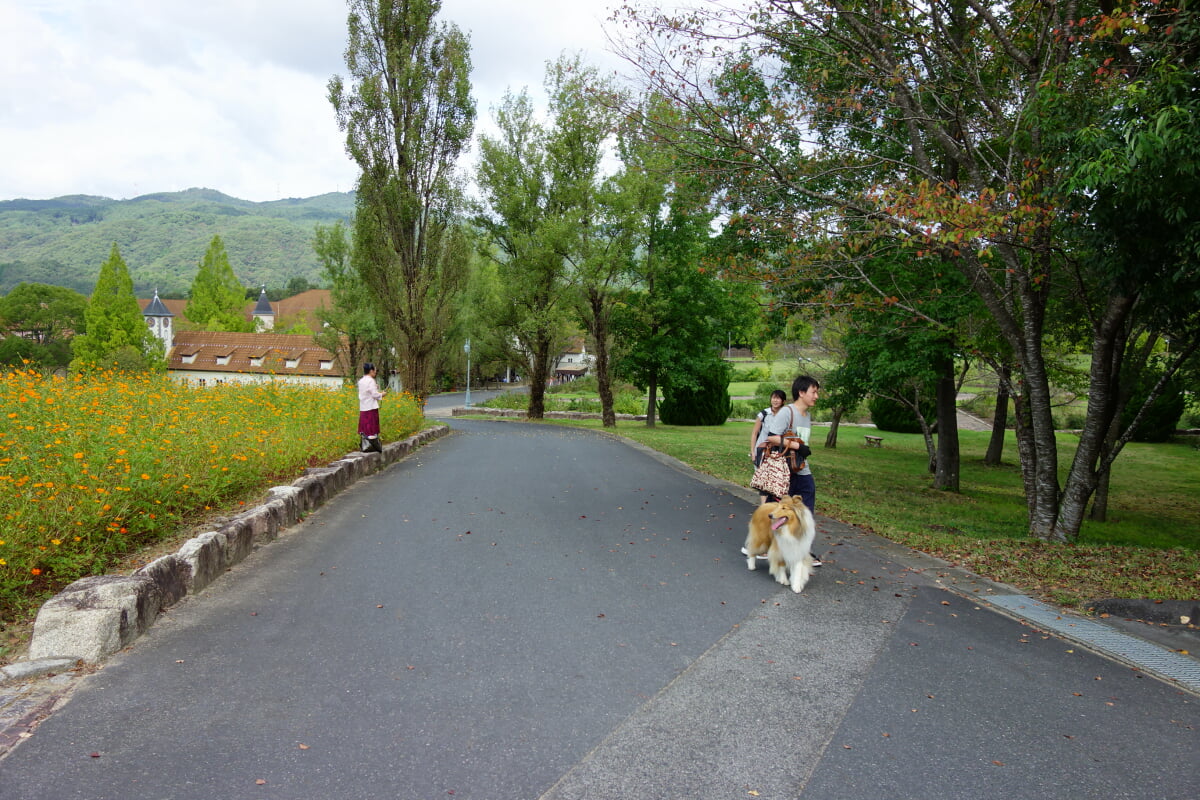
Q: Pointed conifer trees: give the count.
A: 2